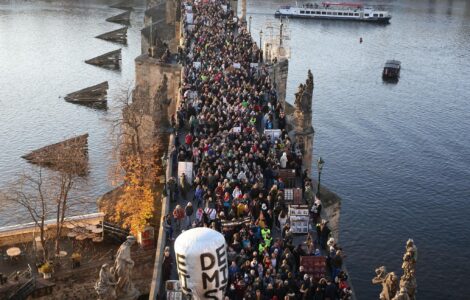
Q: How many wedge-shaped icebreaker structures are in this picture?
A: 6